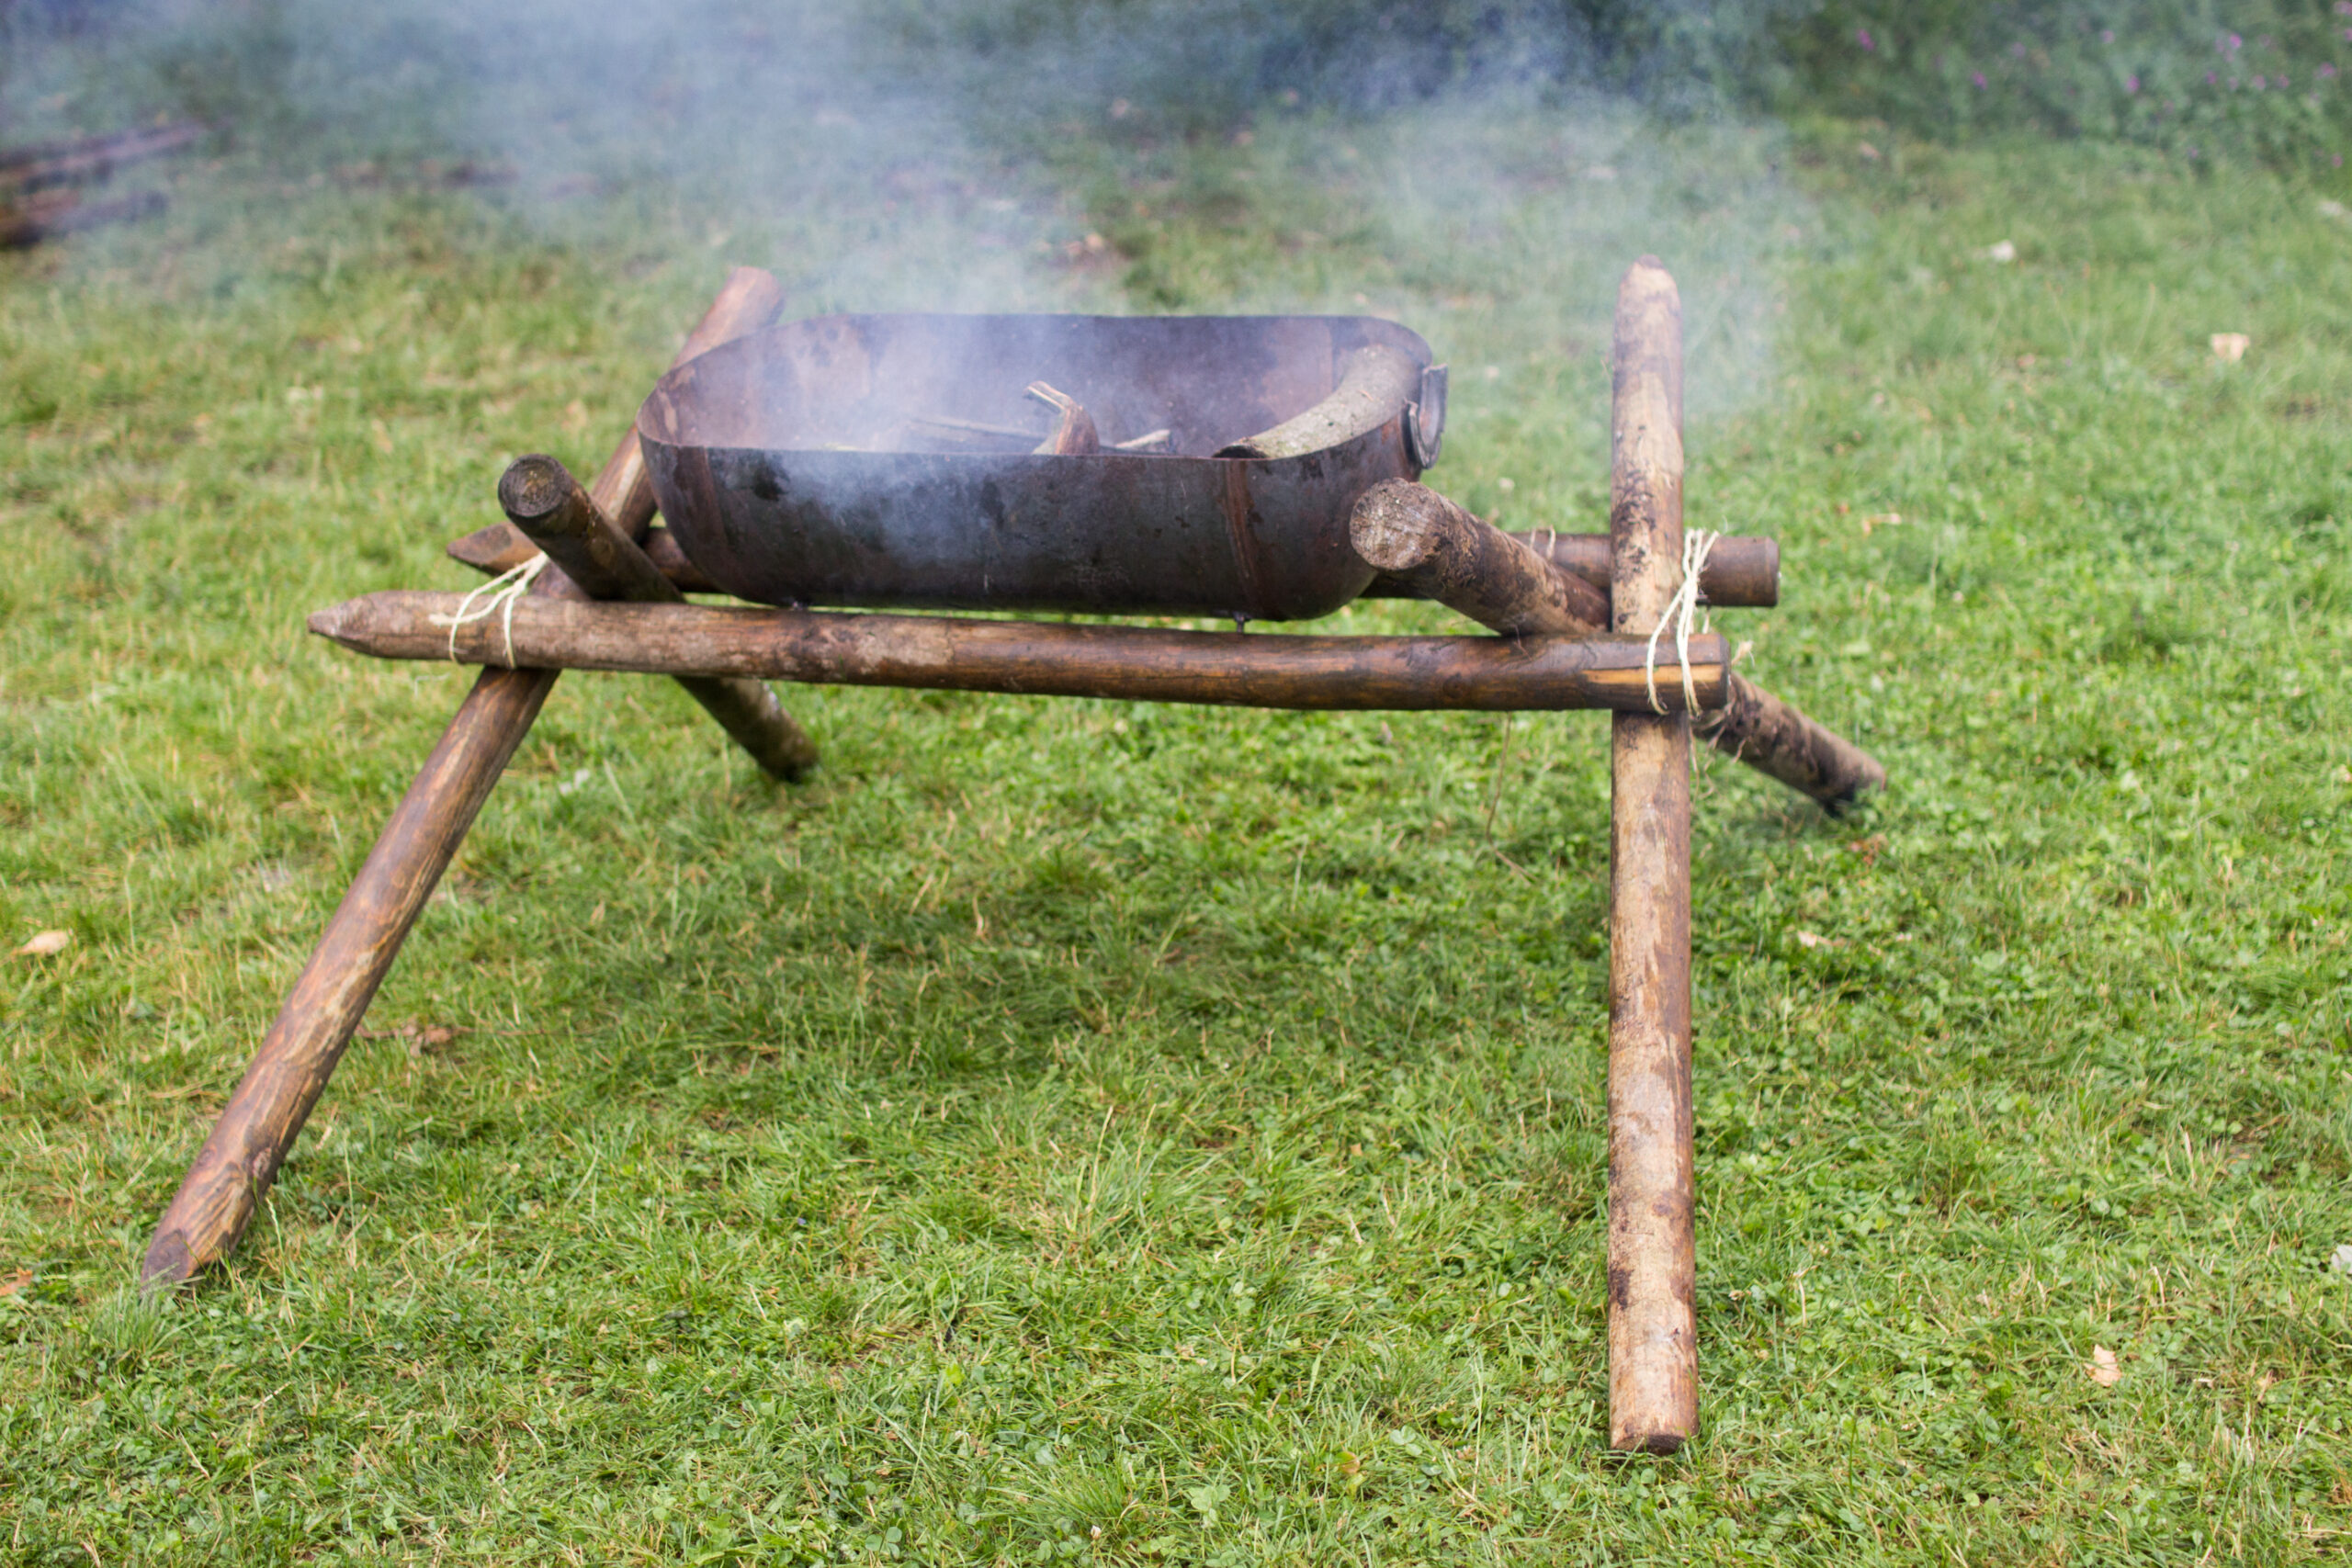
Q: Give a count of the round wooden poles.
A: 6